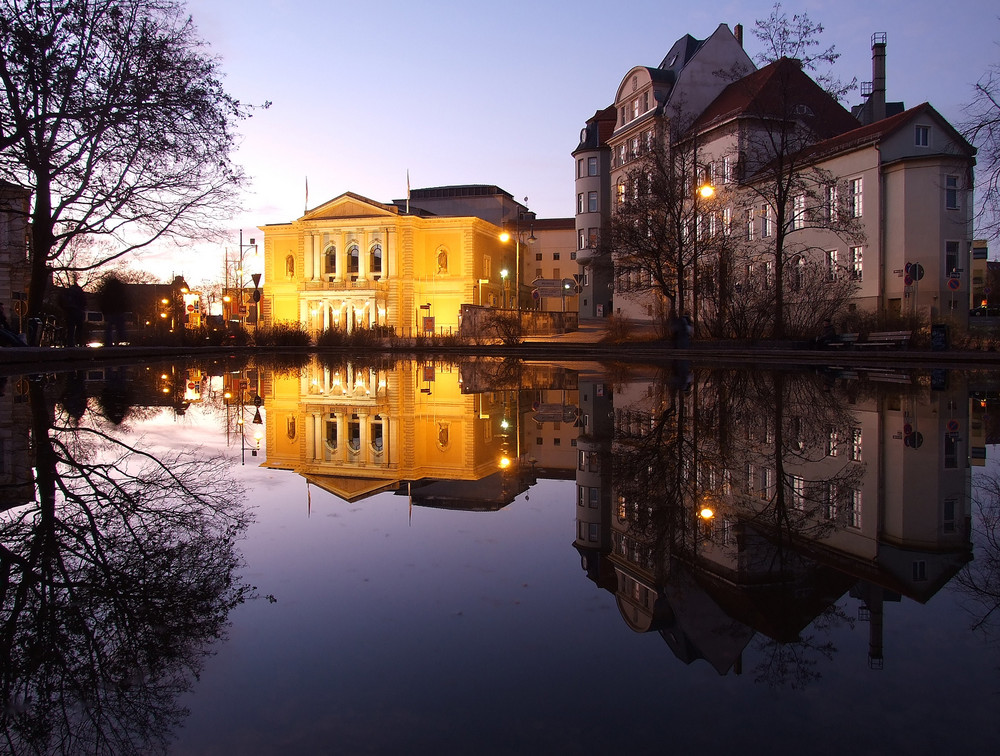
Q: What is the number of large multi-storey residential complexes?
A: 1